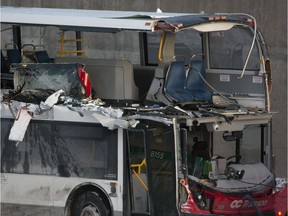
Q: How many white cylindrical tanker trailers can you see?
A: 0